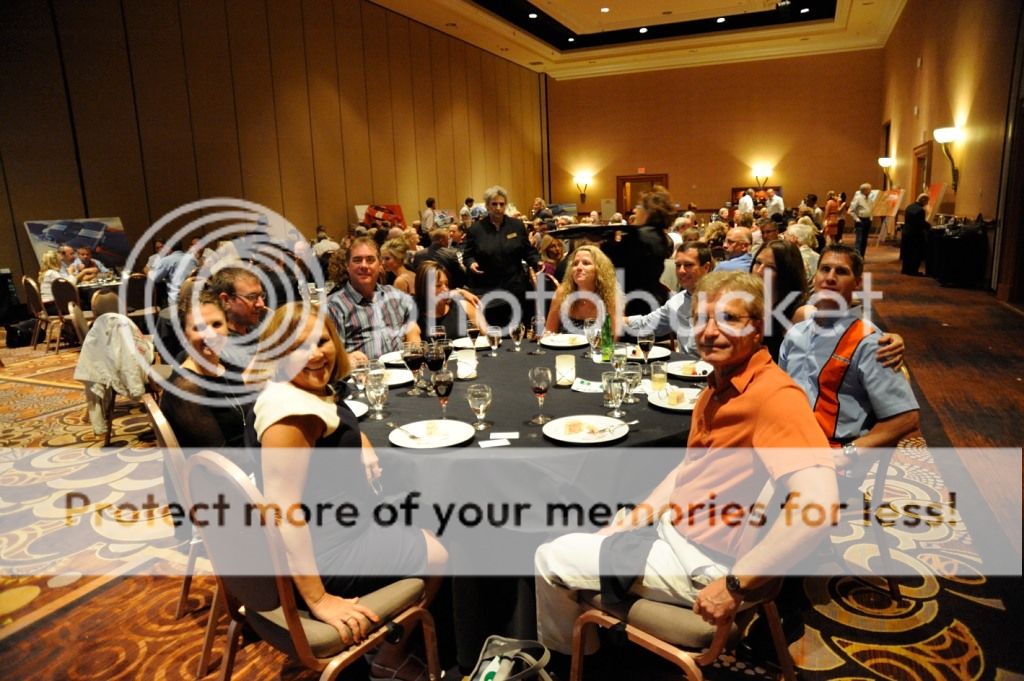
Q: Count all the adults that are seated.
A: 10